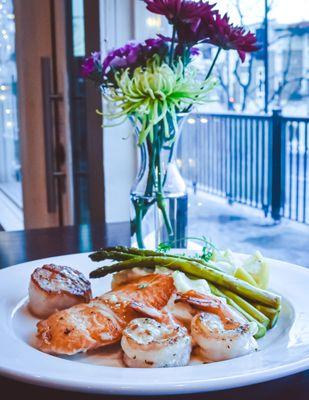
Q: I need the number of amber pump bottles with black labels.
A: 0